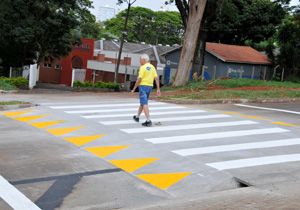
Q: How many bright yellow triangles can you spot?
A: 8